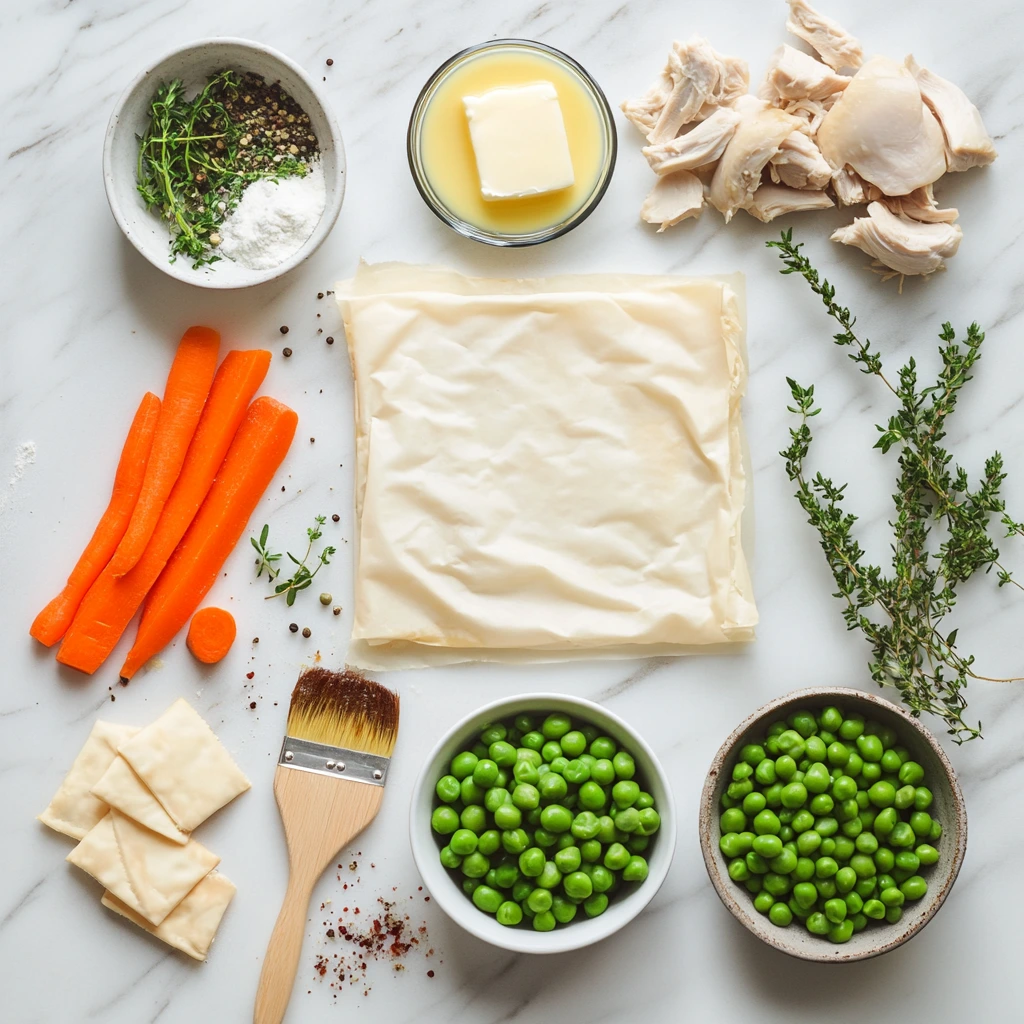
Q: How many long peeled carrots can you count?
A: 4